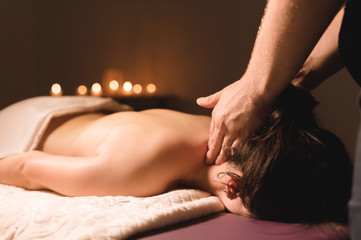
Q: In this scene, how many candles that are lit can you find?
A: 7